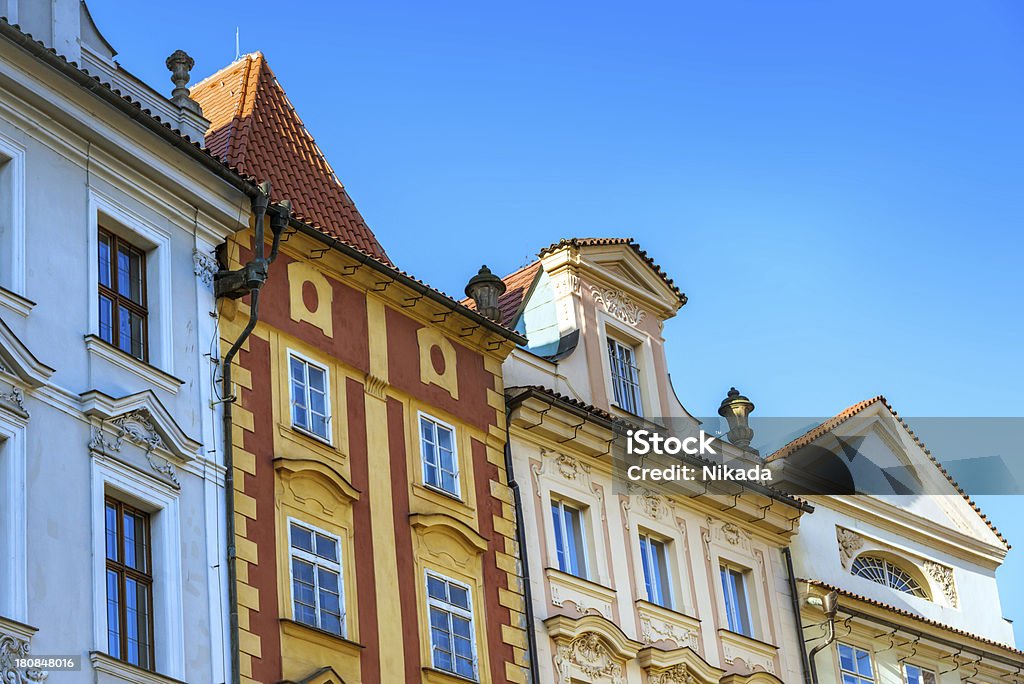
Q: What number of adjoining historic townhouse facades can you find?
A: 4